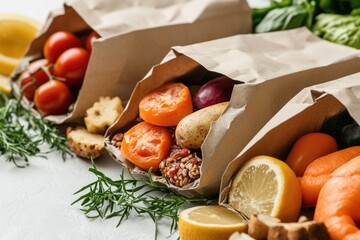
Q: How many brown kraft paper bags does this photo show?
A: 3